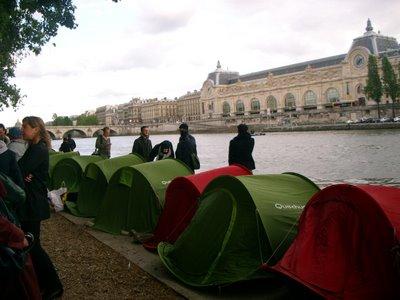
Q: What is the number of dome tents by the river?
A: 7